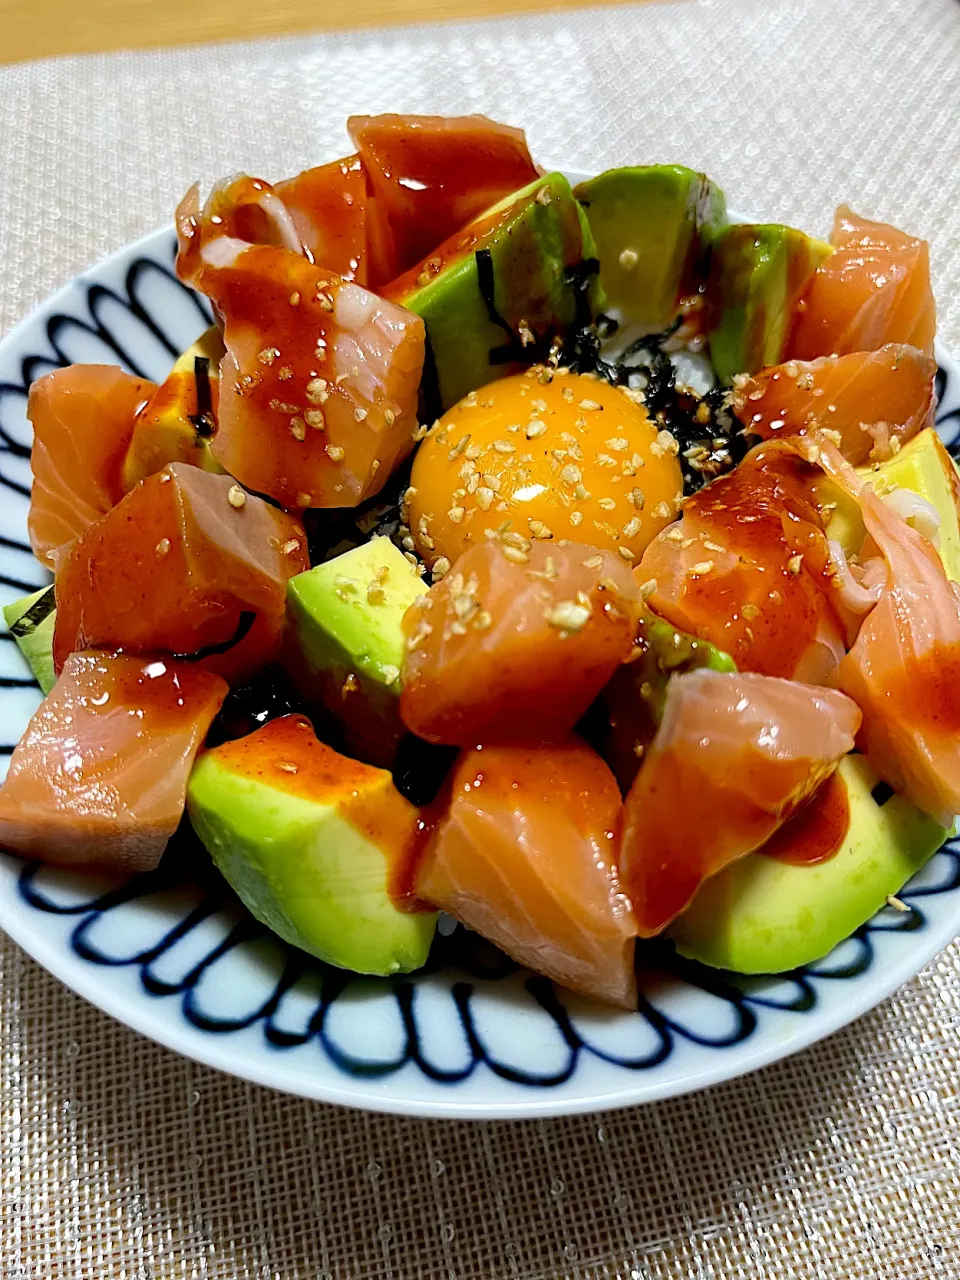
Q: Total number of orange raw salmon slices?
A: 13